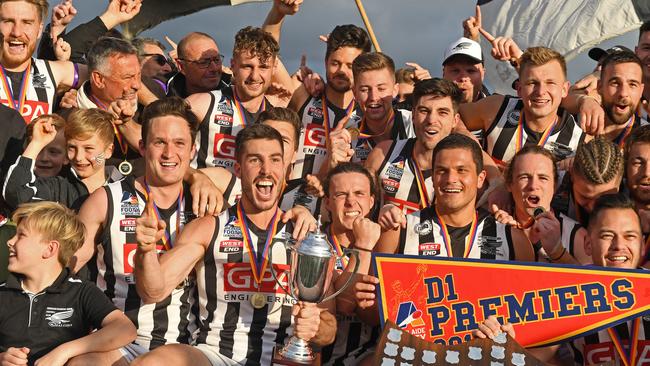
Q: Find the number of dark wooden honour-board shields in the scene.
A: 1